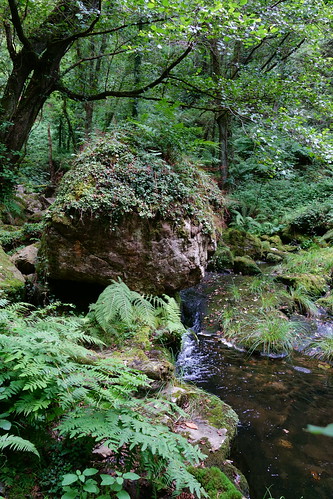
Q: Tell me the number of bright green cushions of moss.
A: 1